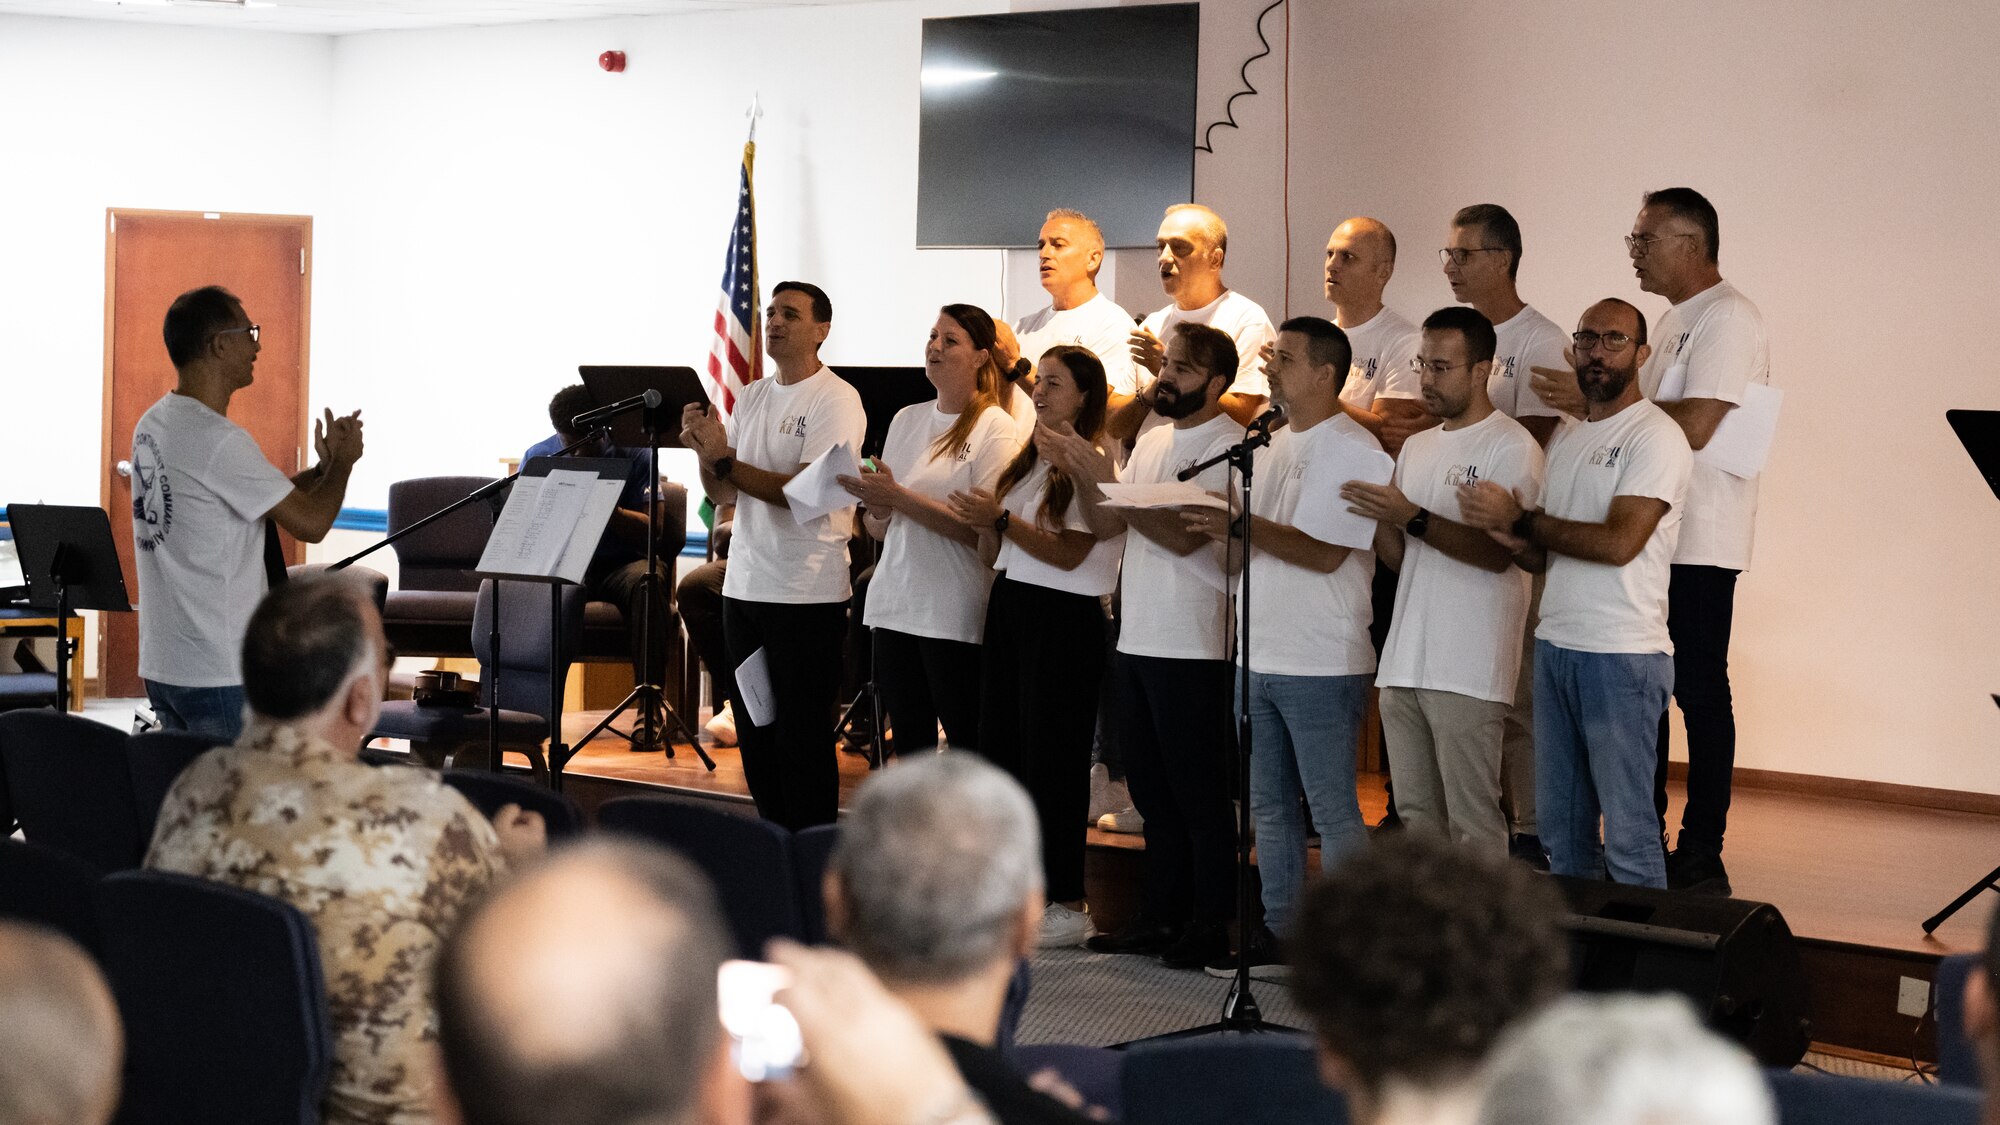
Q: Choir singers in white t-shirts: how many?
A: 12